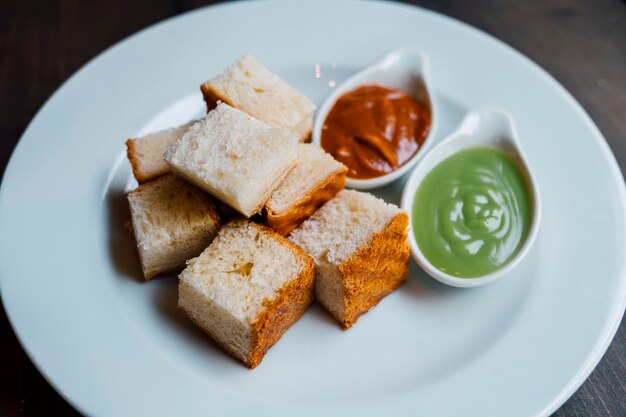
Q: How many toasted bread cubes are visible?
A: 7